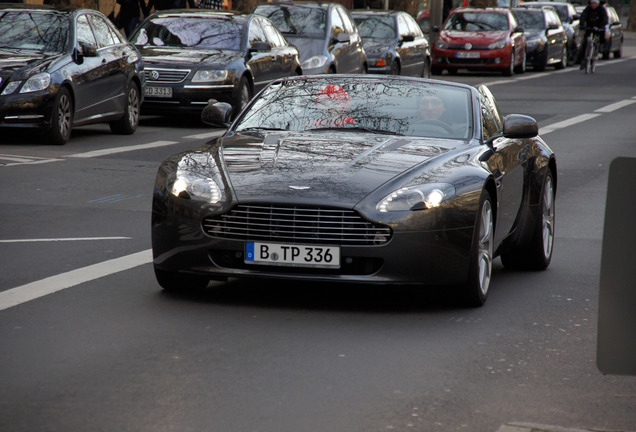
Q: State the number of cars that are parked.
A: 8